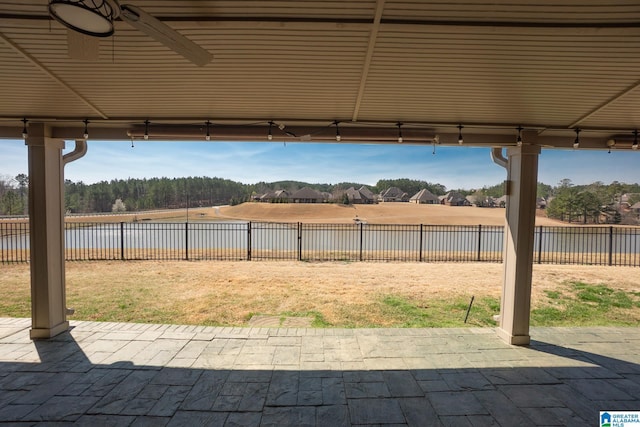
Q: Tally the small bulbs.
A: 11